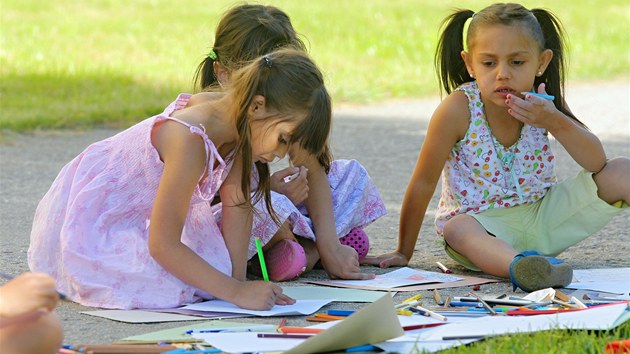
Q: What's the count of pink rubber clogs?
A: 2